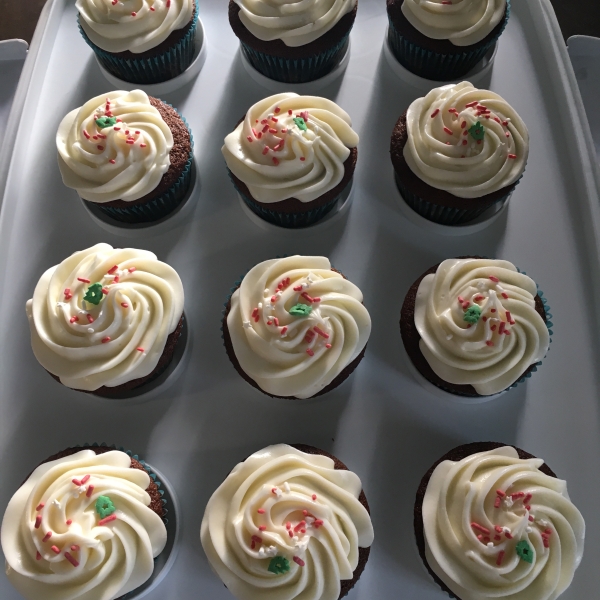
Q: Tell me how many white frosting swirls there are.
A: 12